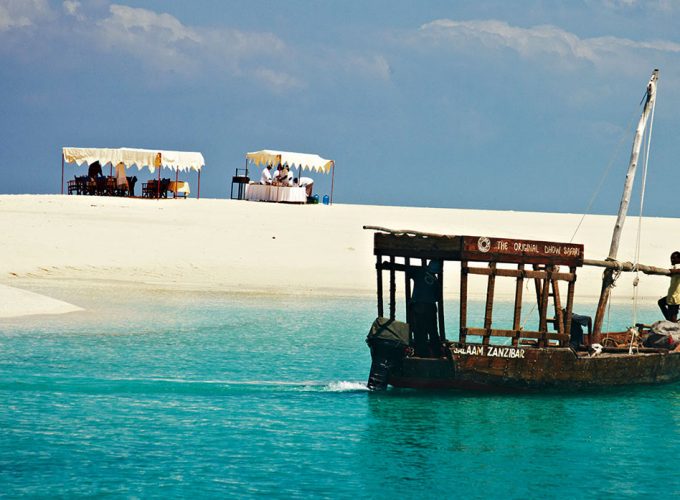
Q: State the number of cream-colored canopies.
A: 2